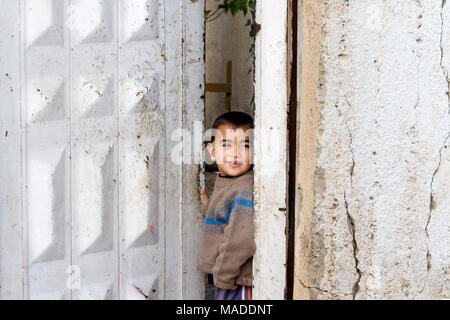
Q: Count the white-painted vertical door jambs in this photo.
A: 1